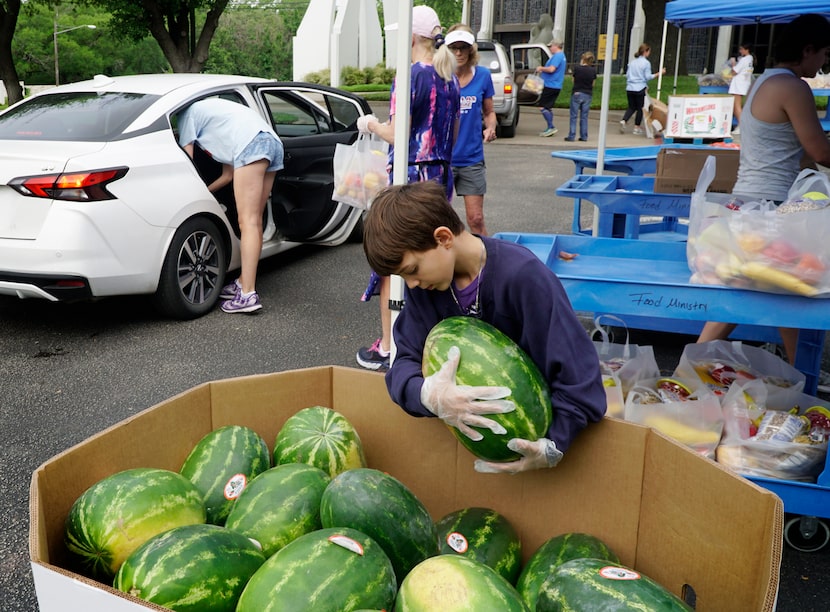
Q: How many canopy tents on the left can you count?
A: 0